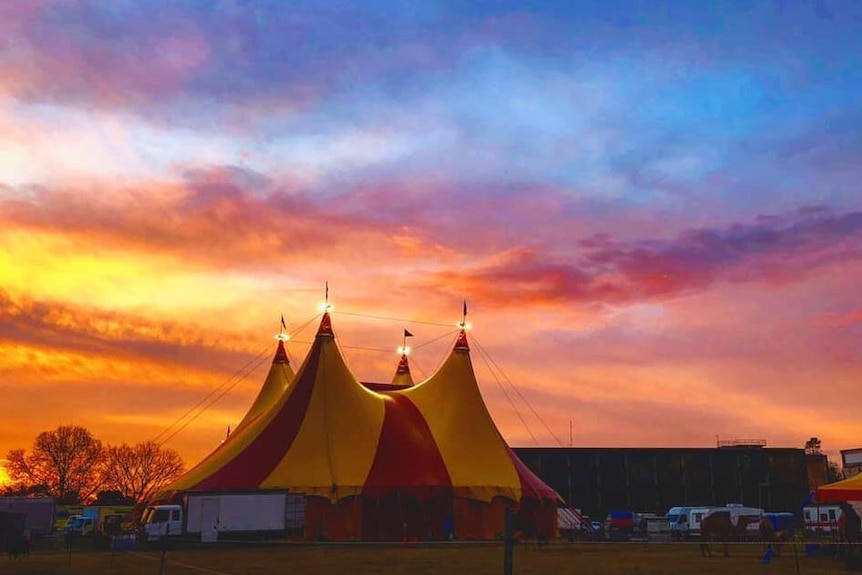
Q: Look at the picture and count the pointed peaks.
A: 4